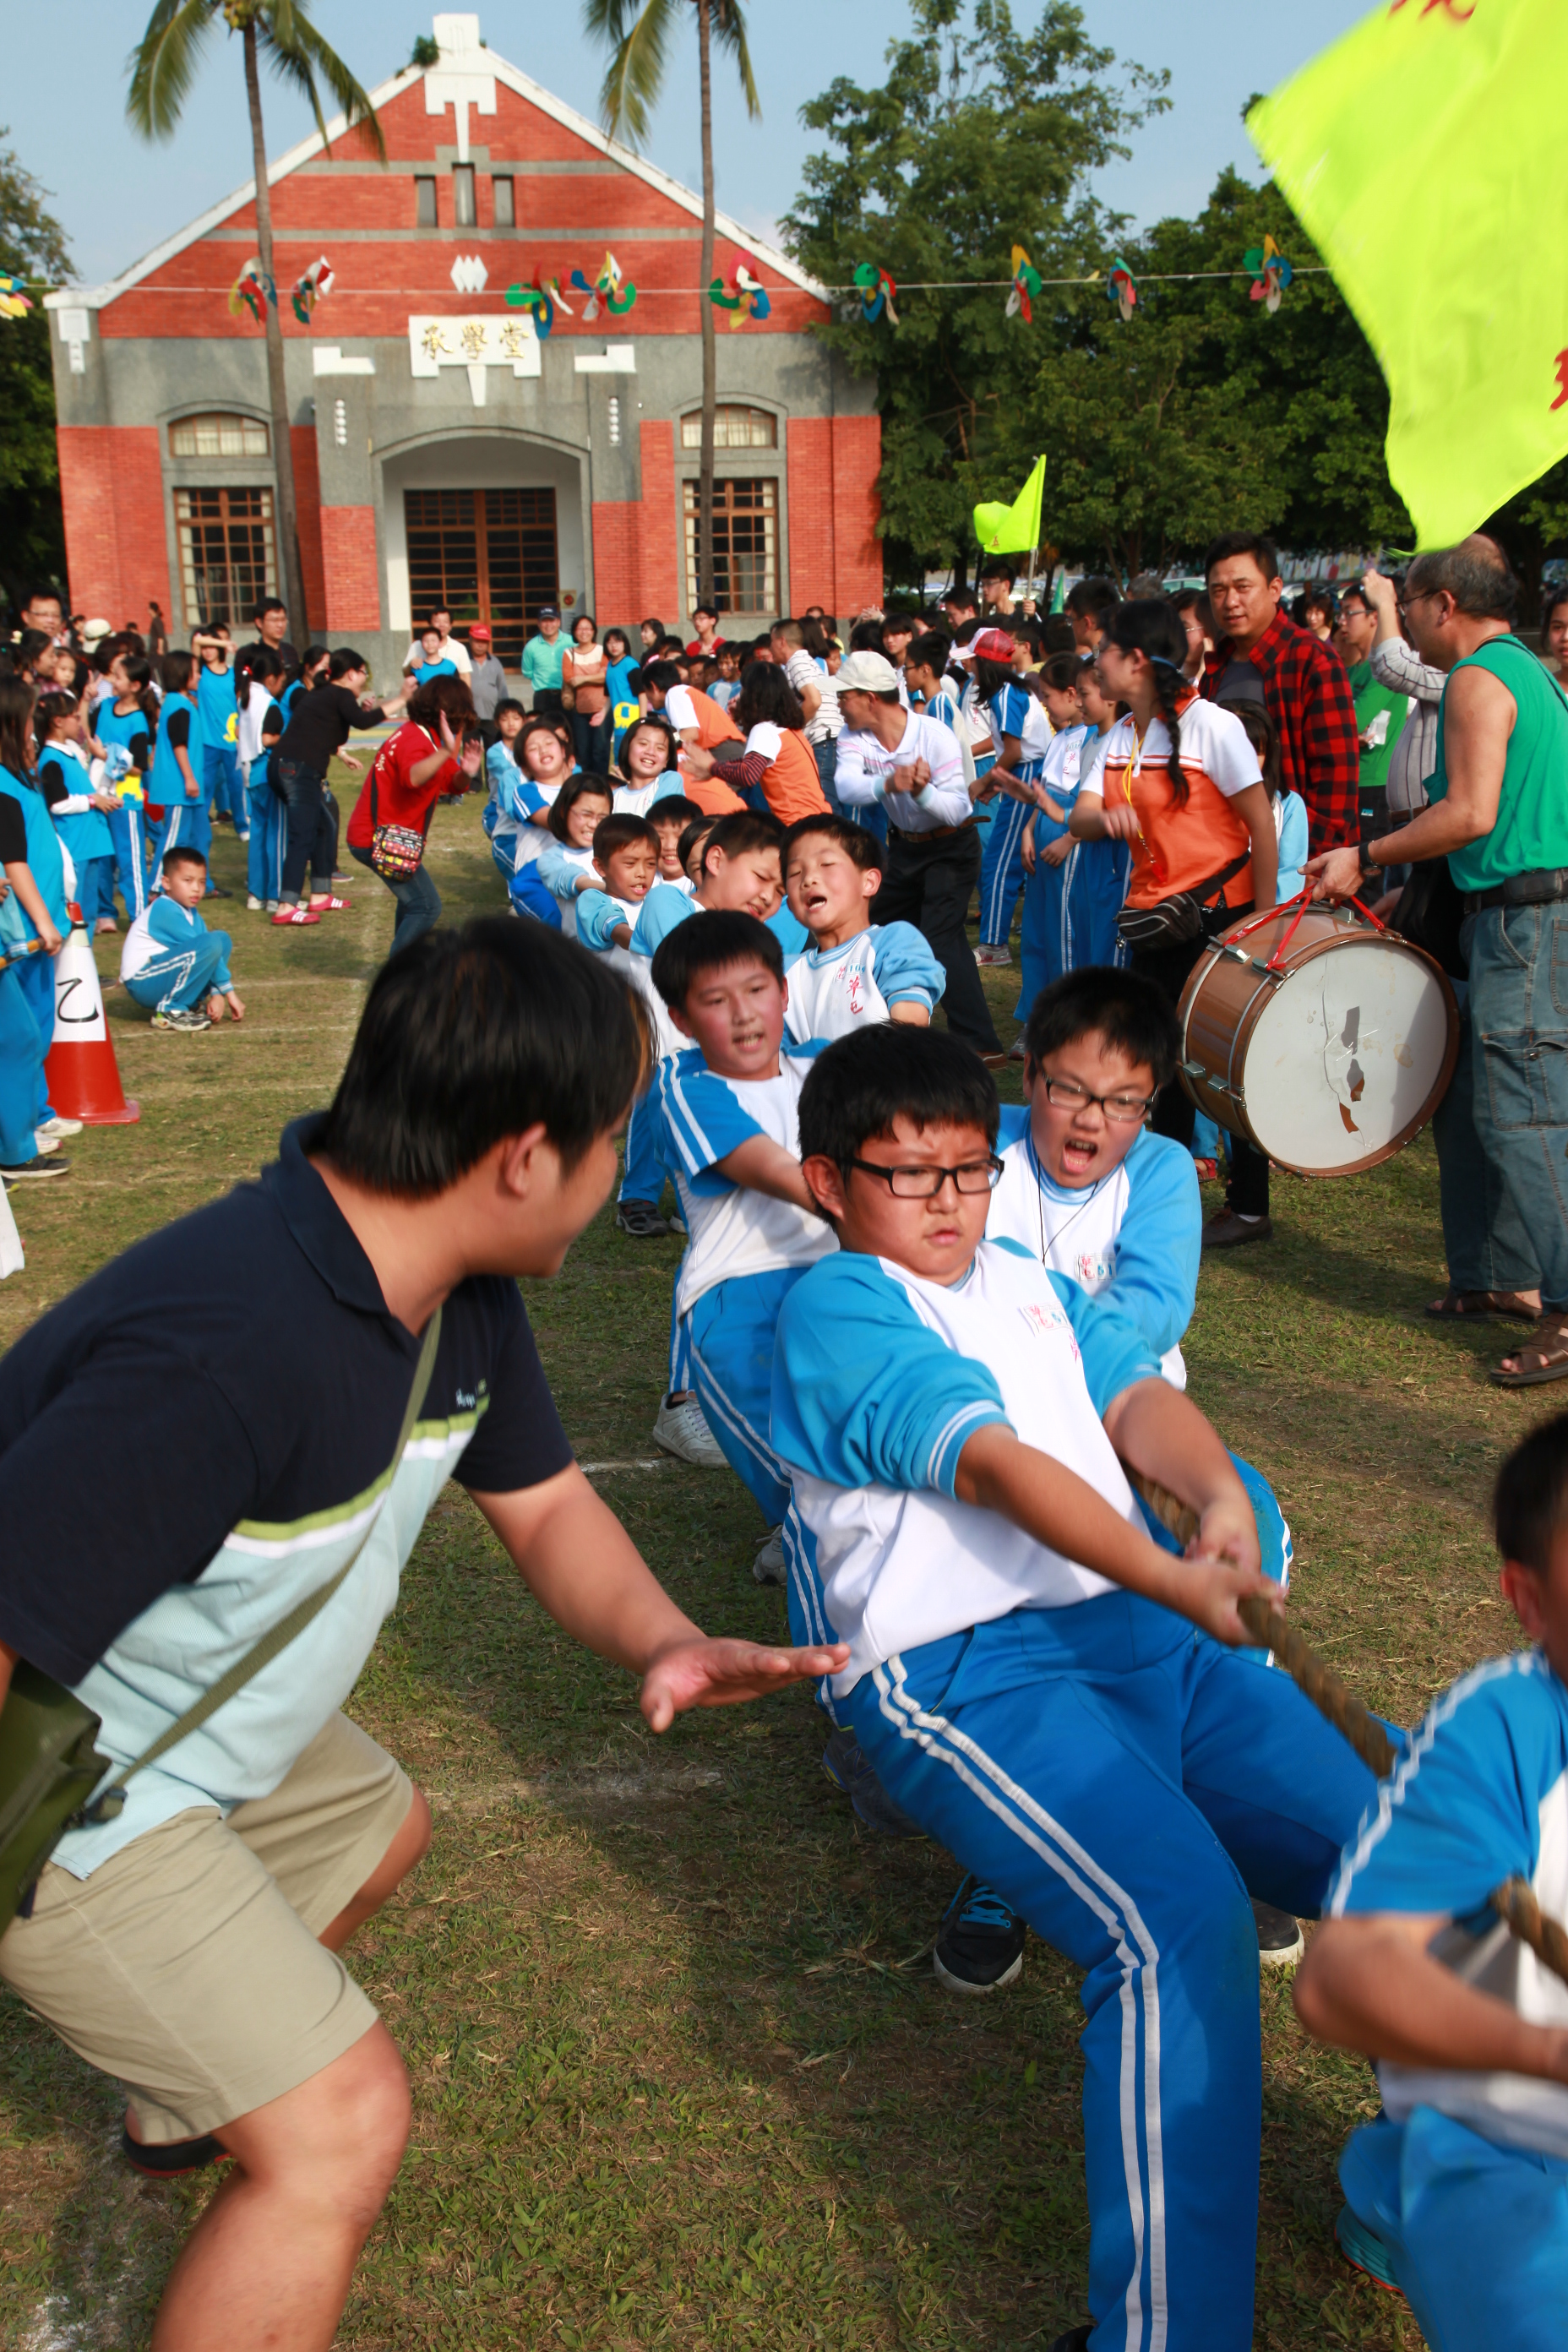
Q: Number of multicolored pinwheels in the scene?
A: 10